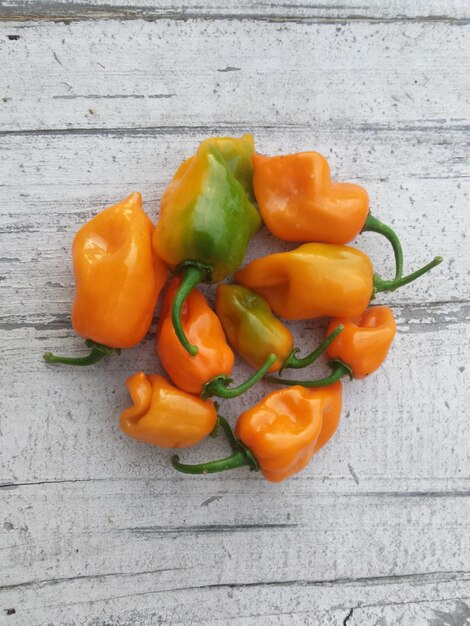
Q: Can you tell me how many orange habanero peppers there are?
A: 7